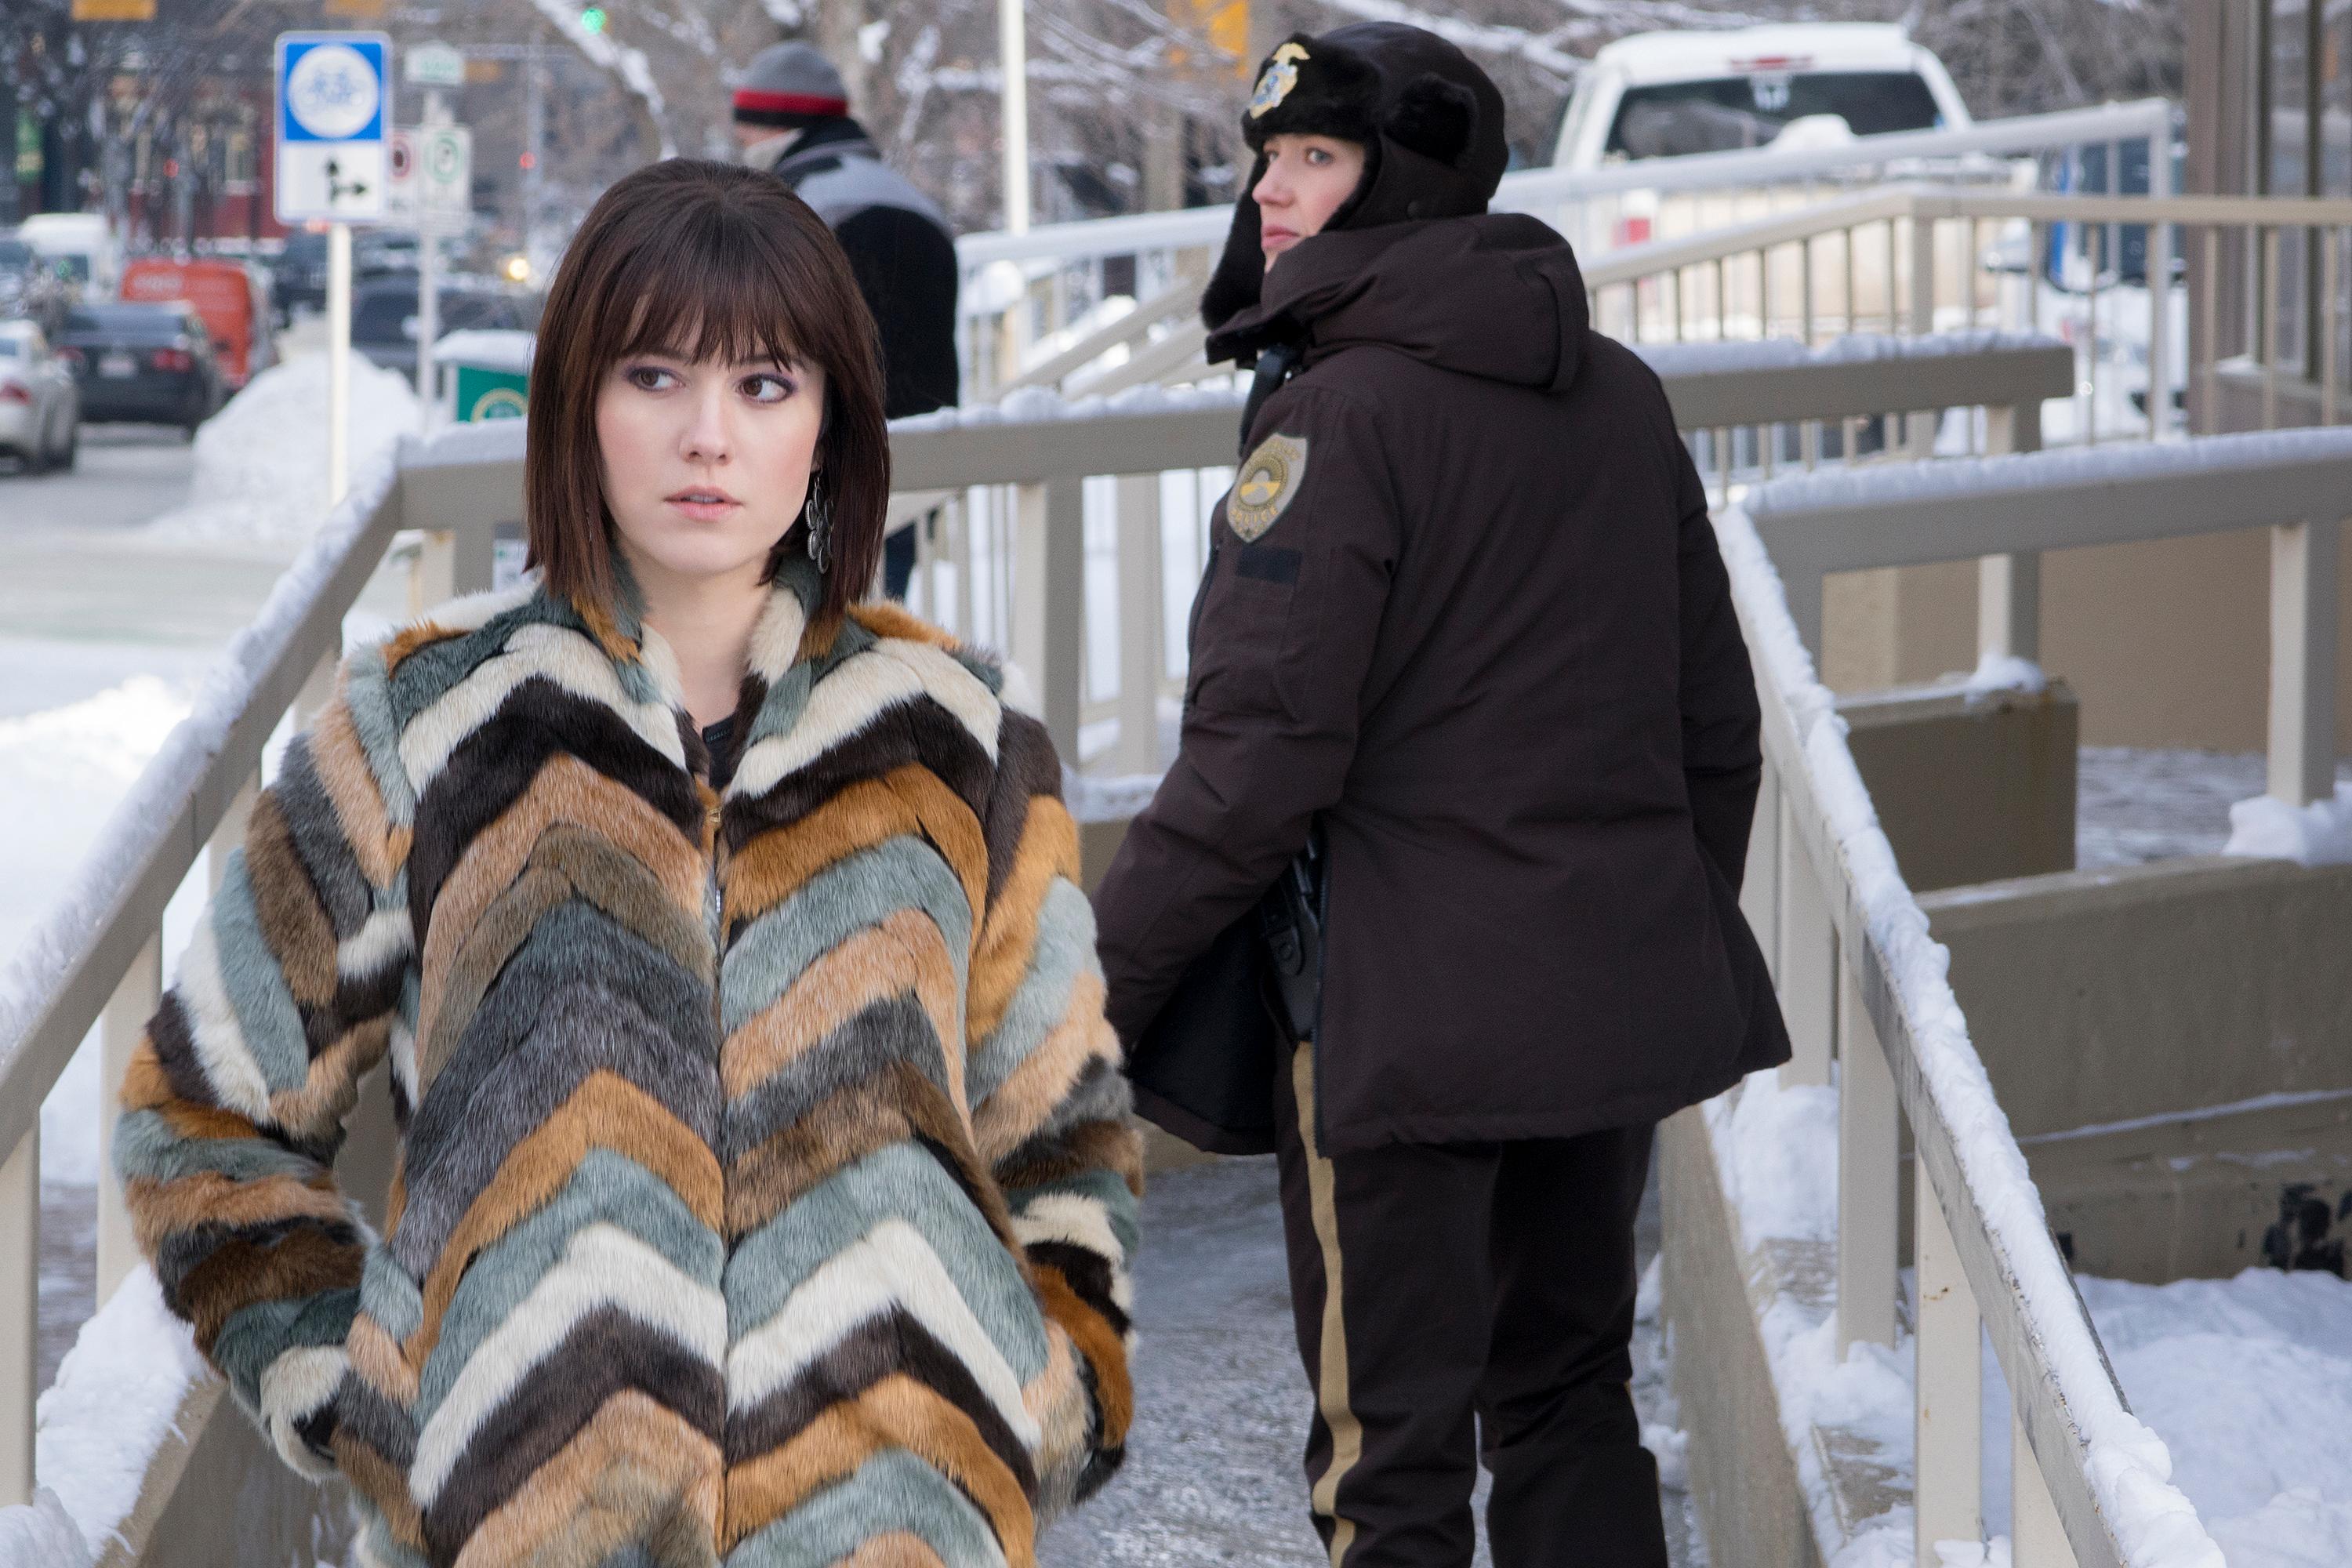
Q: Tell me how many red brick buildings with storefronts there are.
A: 1